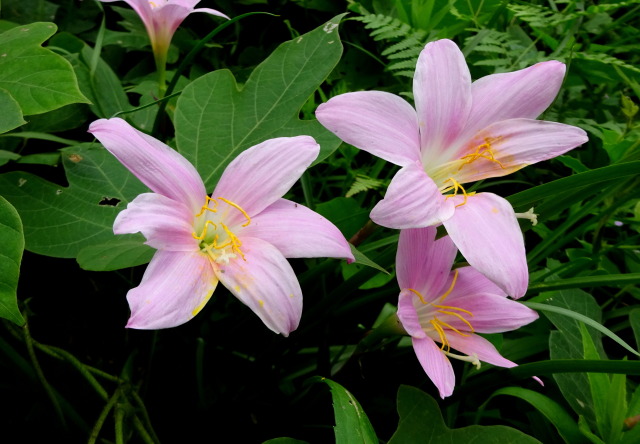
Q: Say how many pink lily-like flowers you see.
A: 4